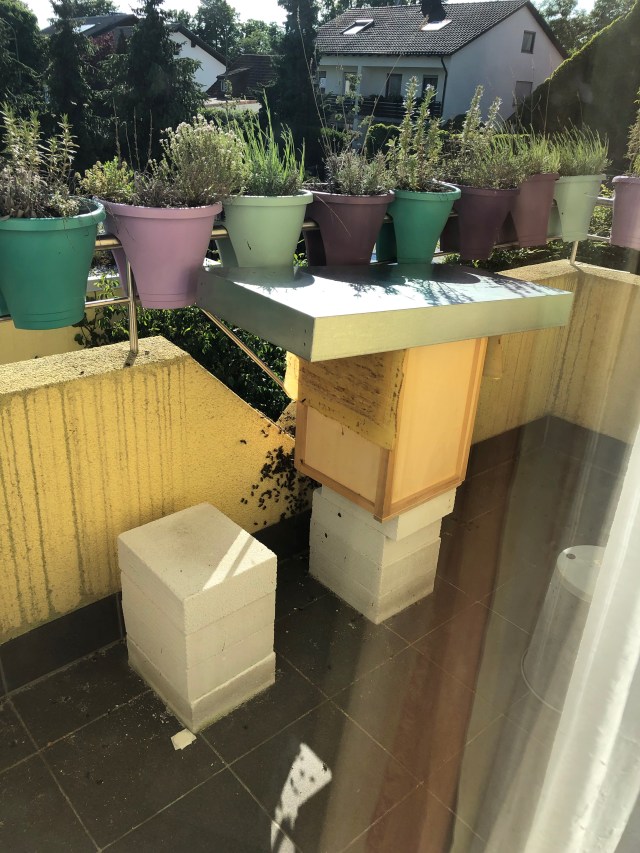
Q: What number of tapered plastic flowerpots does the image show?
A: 9